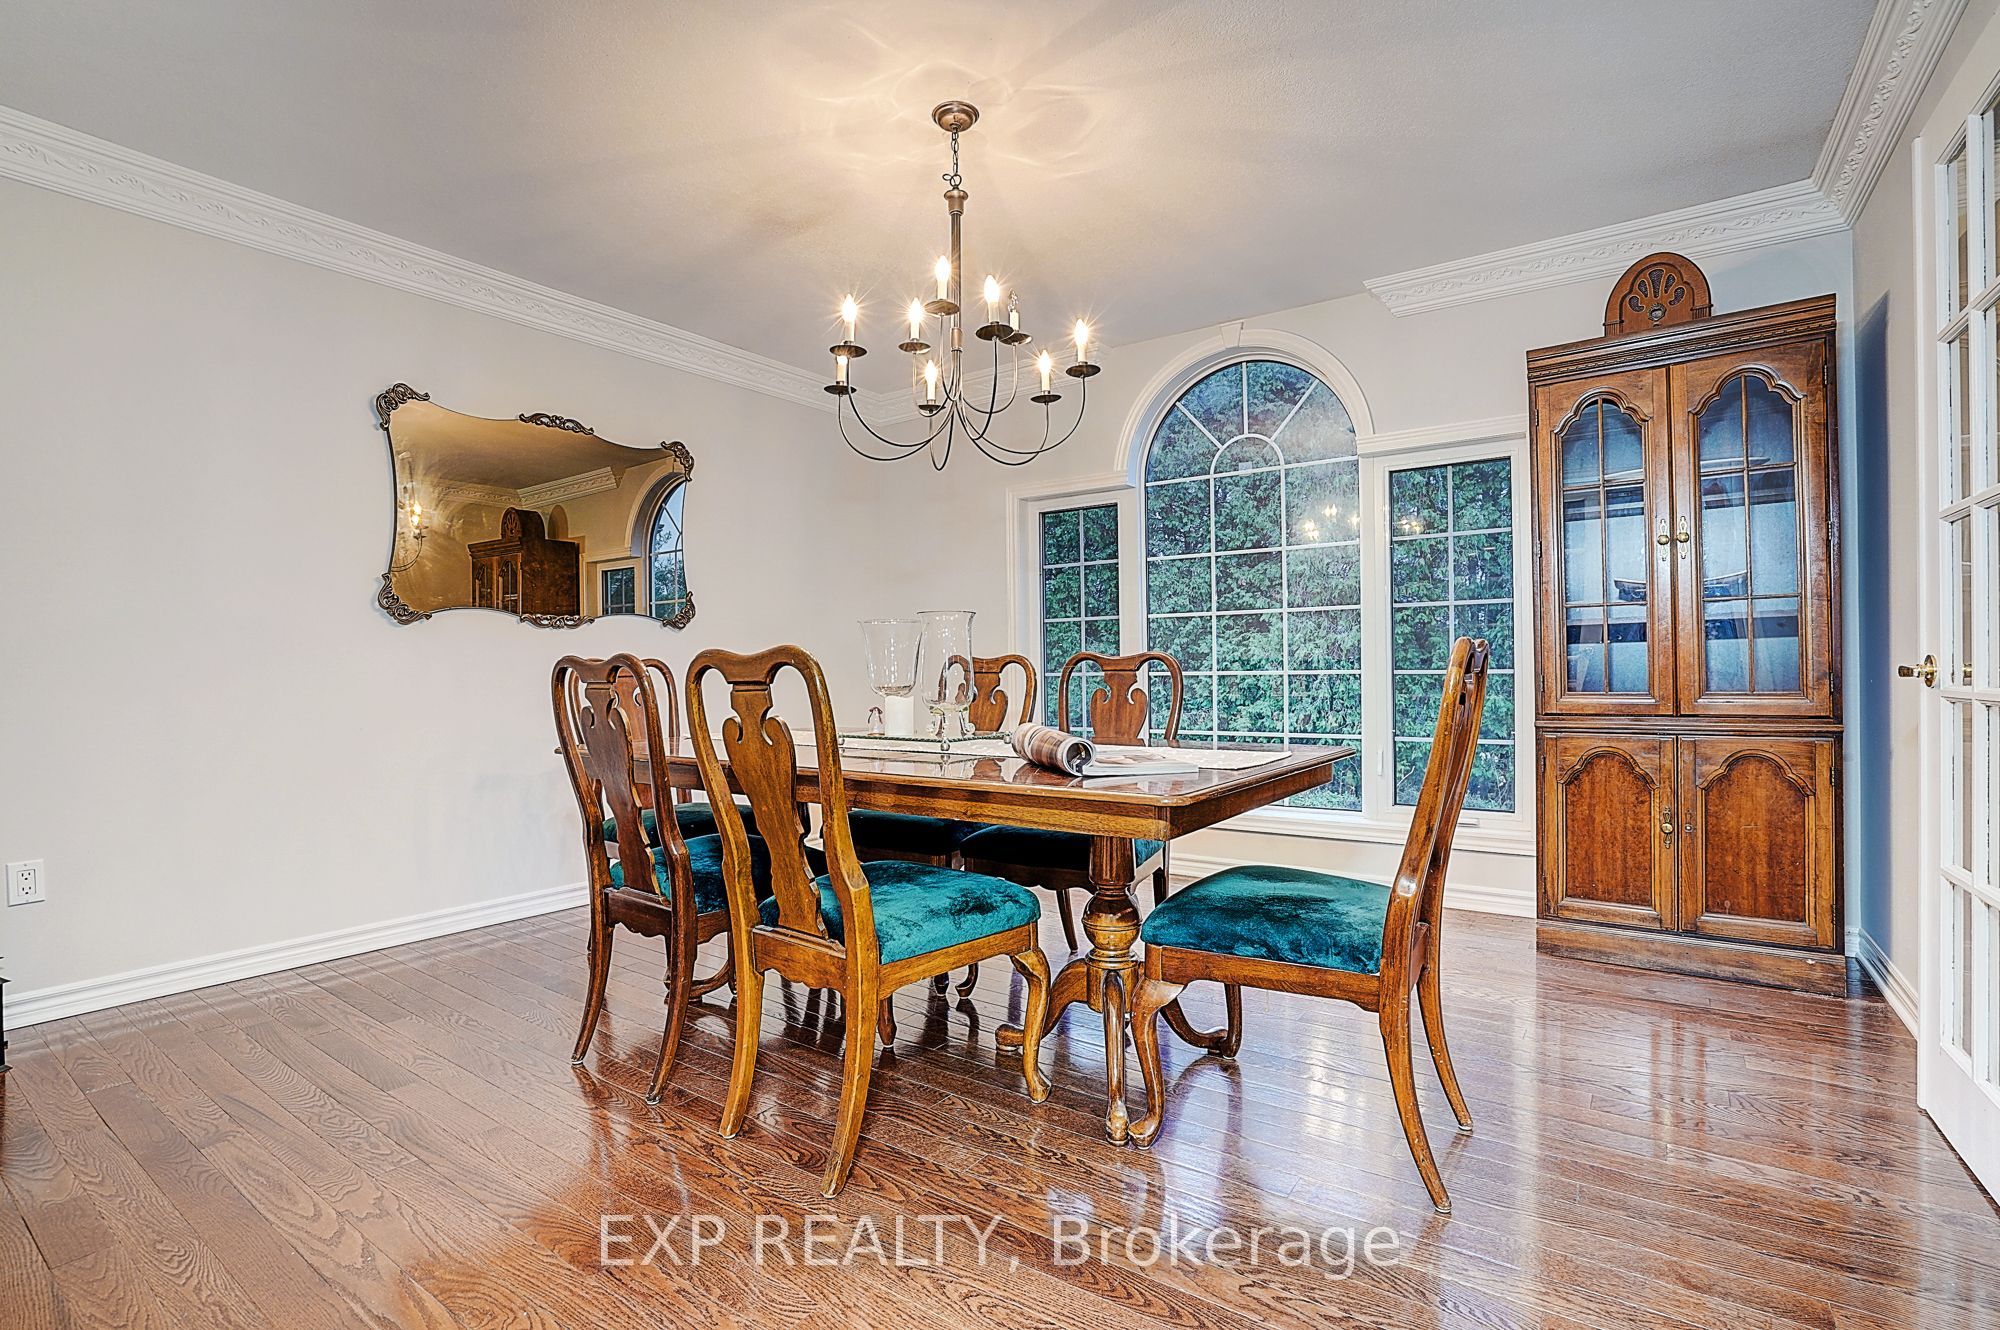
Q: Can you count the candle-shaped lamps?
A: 9